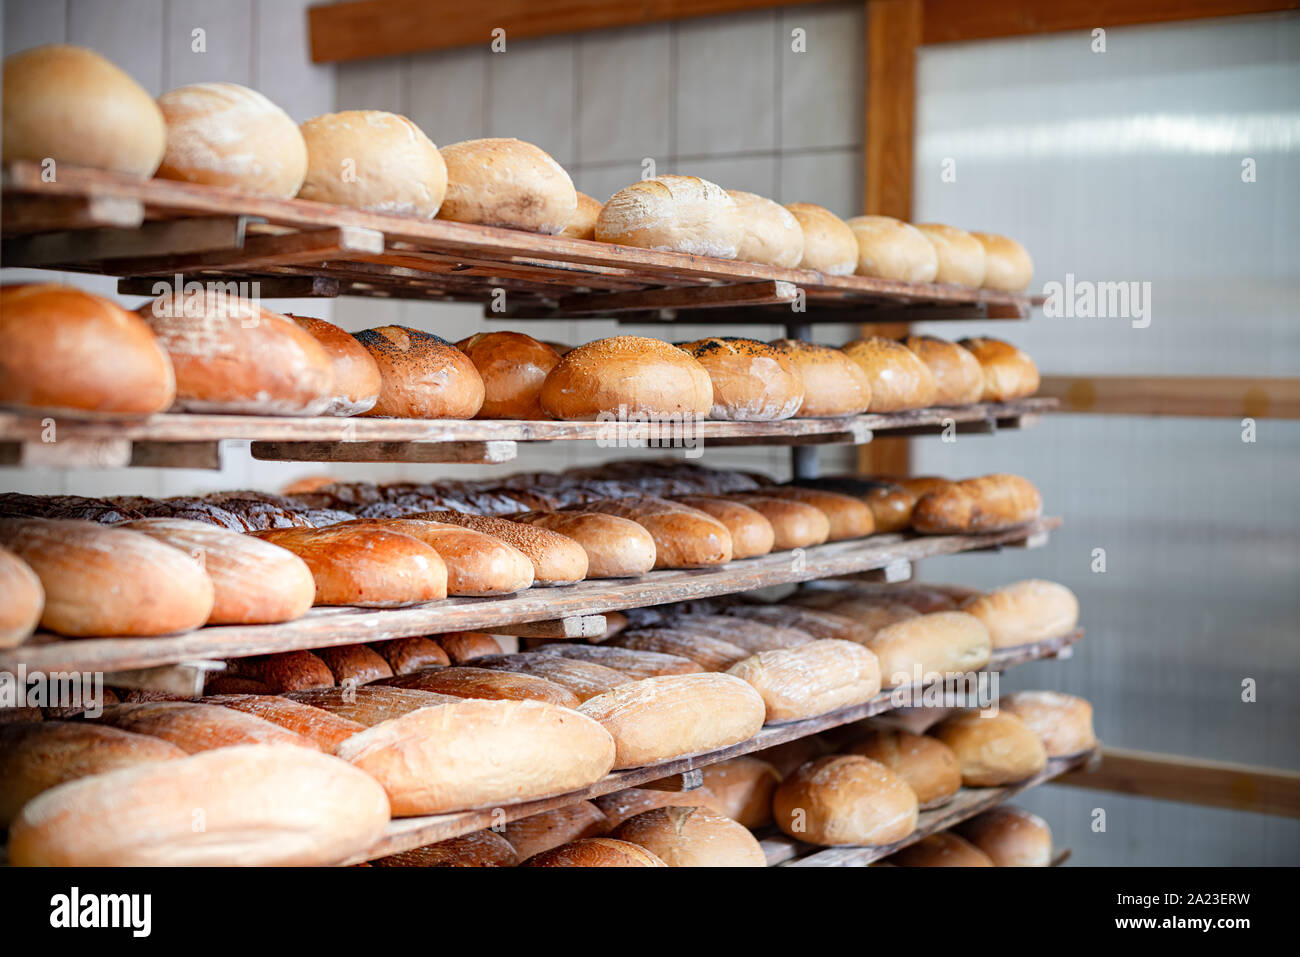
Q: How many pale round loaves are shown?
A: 11